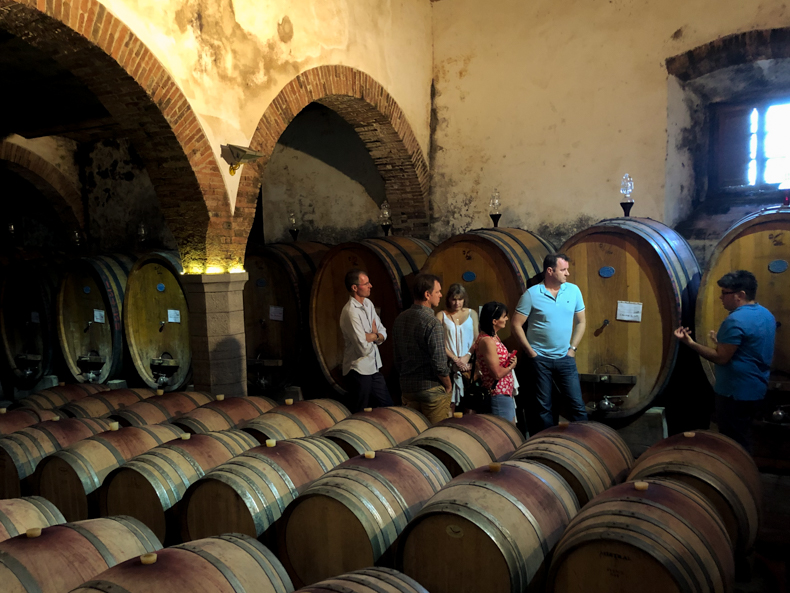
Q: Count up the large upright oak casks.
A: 8